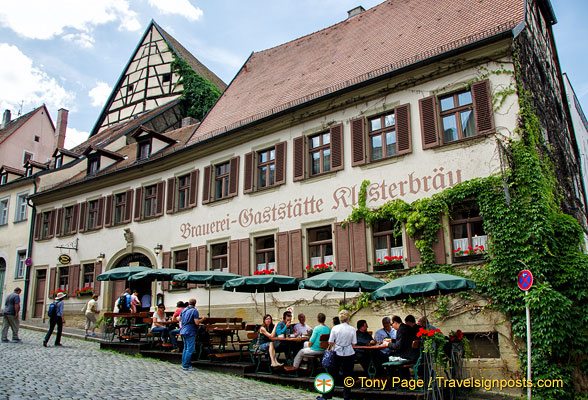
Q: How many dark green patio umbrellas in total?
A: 6